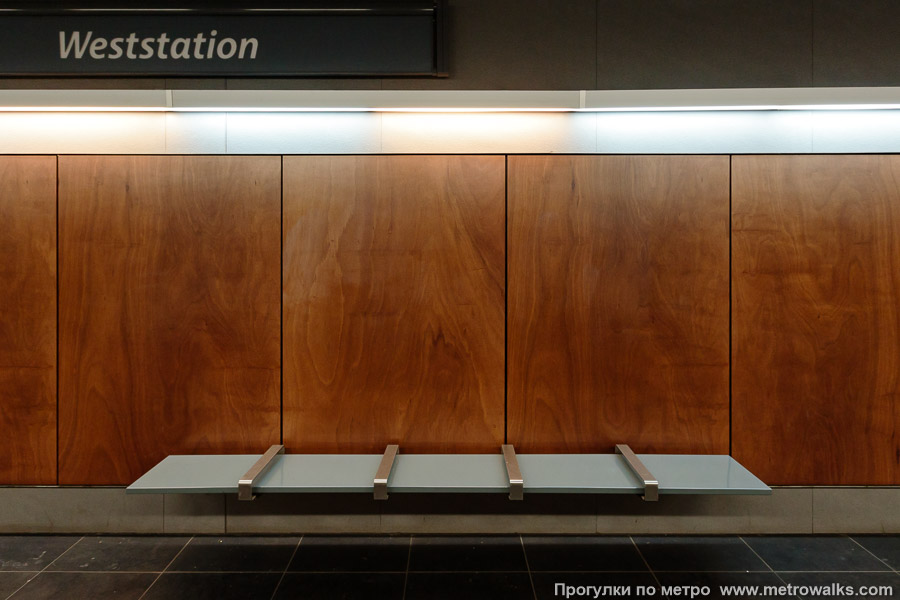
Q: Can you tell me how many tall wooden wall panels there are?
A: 5